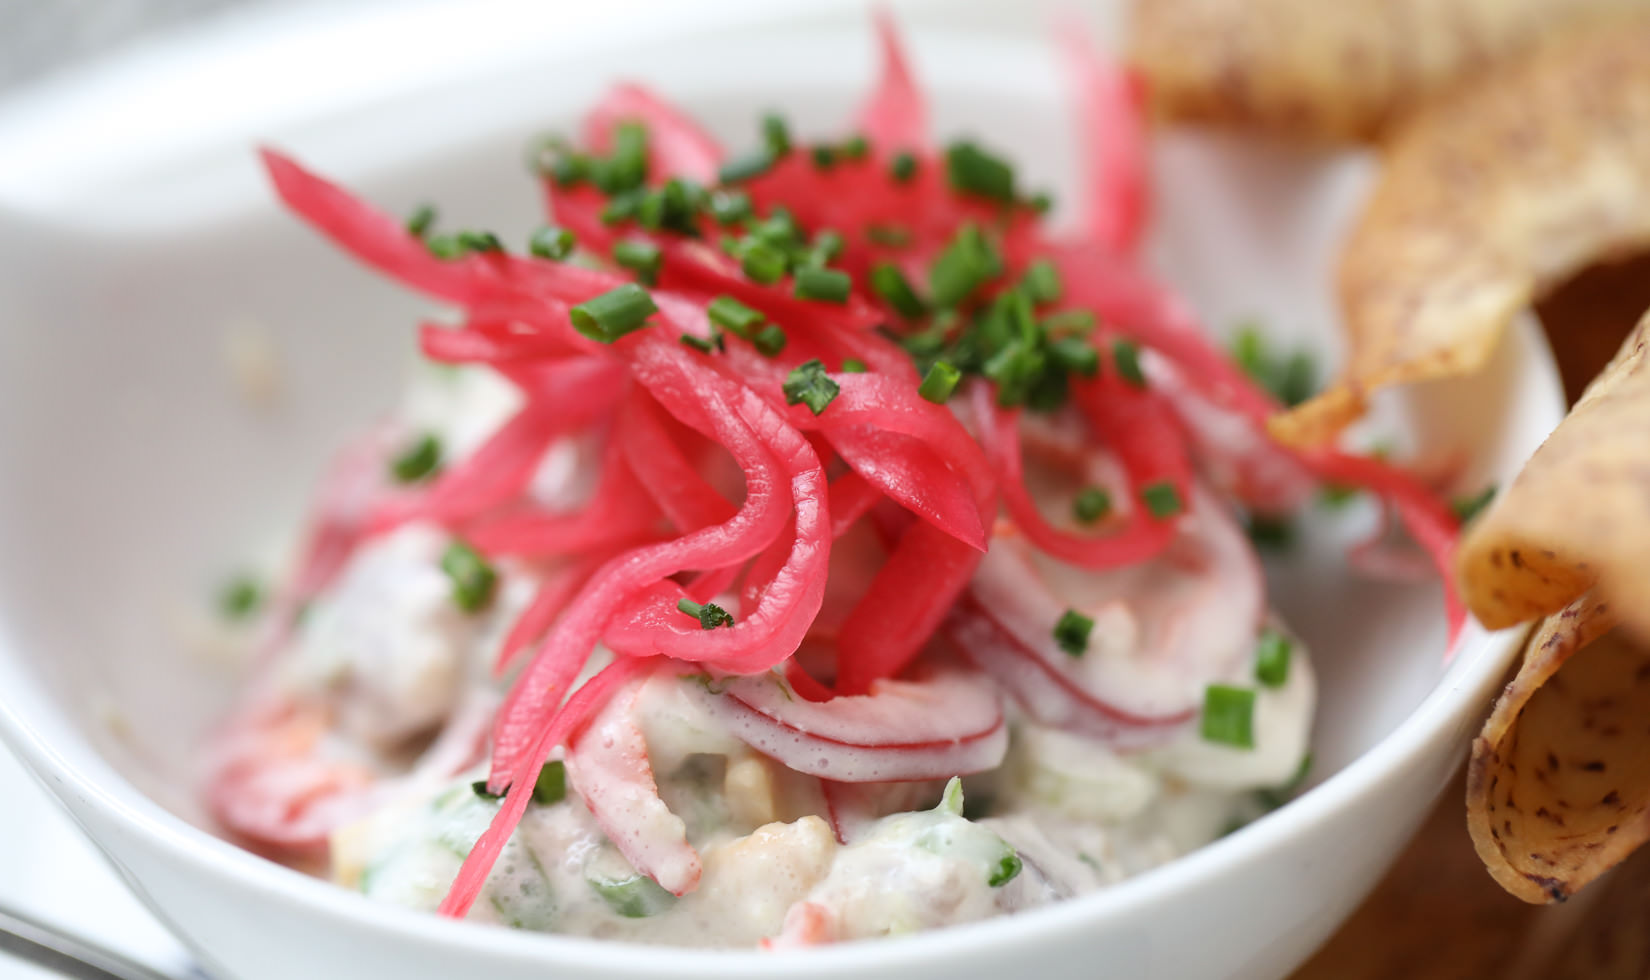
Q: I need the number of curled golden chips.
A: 4